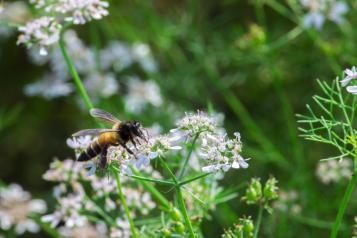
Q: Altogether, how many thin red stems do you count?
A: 0